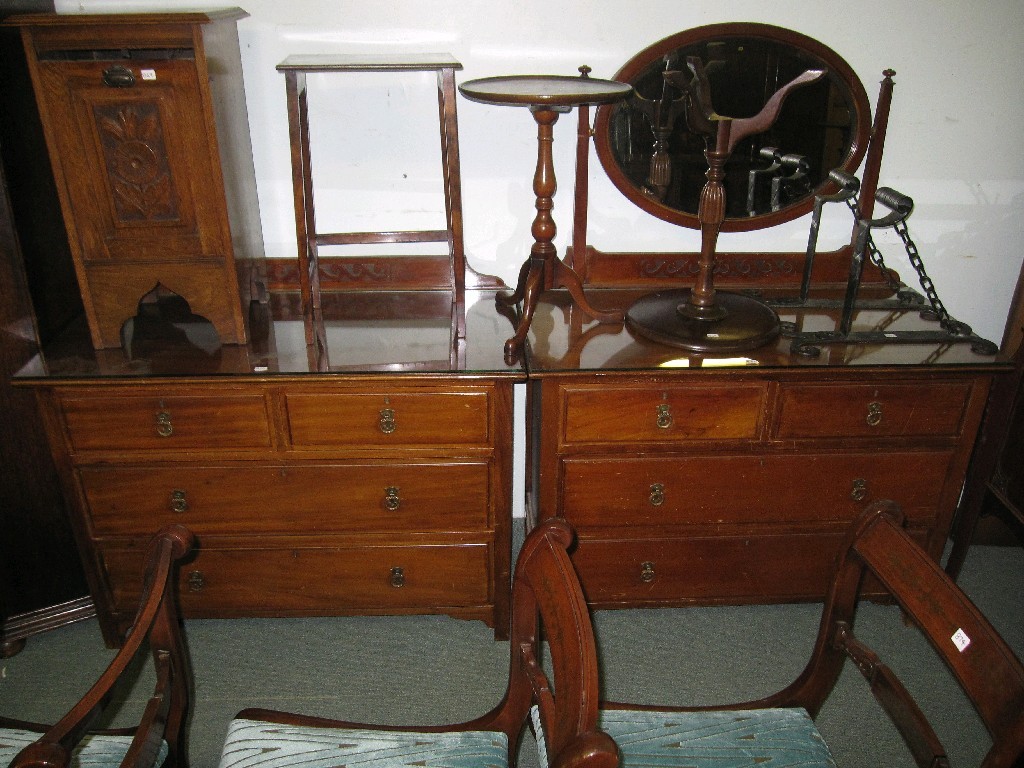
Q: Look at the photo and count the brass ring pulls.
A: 11